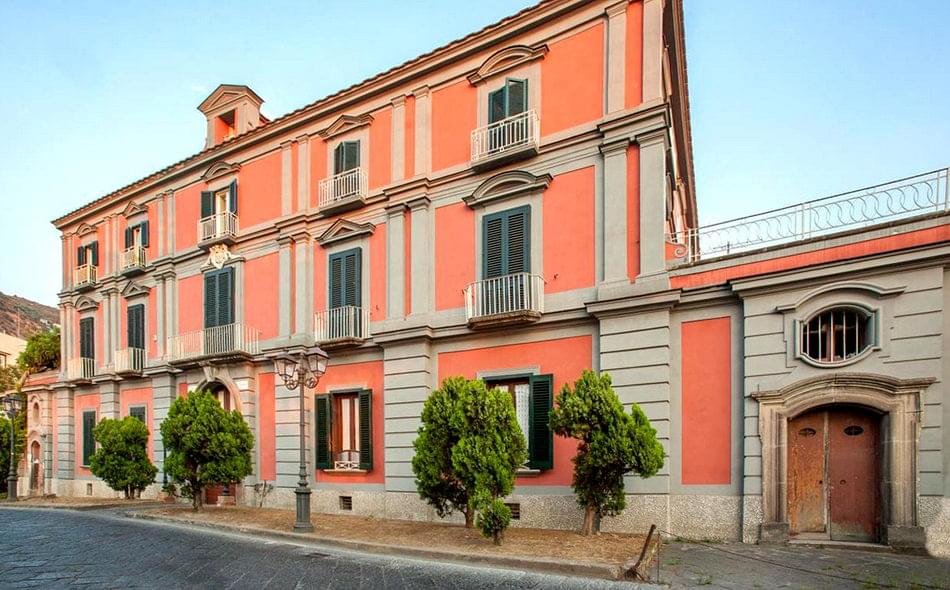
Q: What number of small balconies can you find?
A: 9